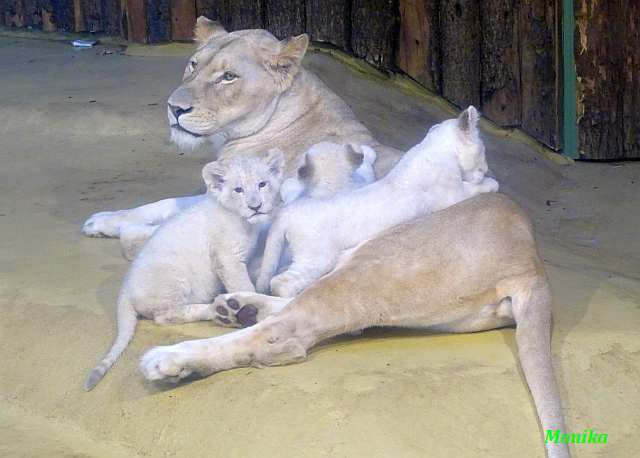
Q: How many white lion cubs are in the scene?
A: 3